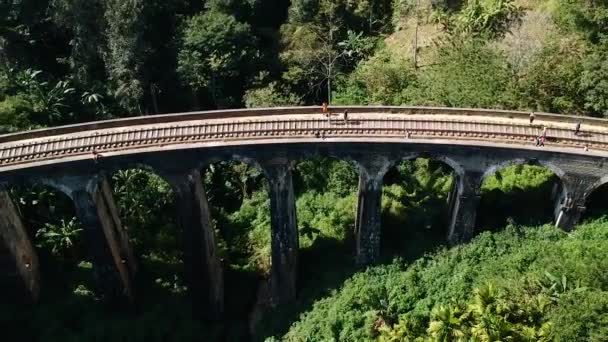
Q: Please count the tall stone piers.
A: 7